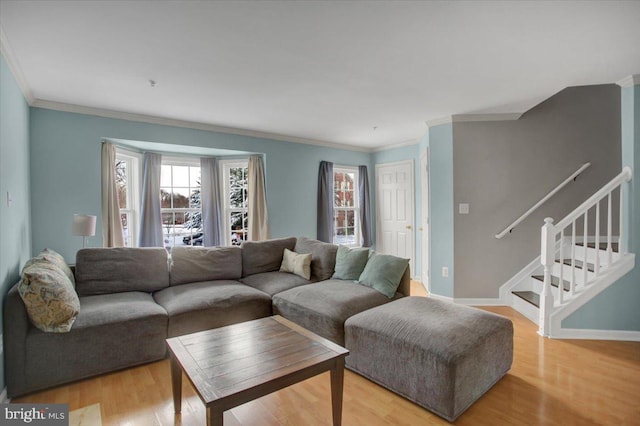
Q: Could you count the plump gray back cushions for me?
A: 4